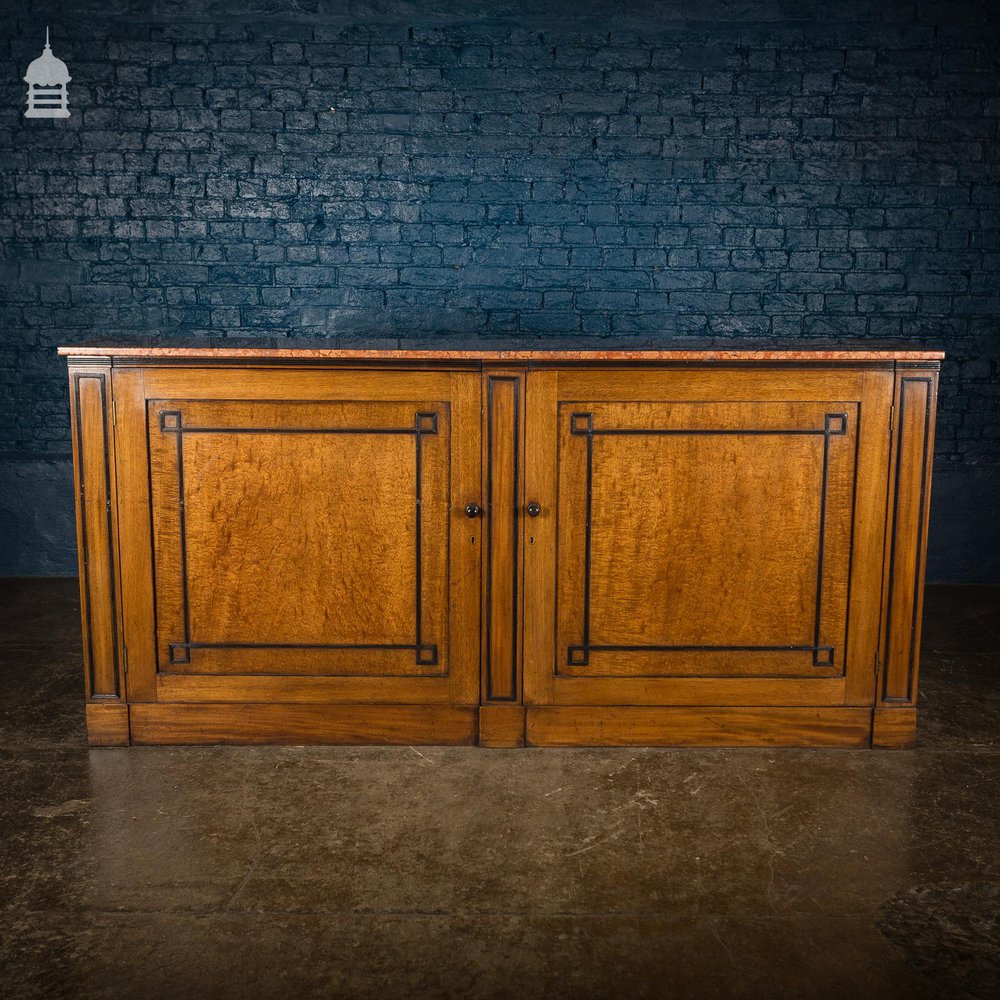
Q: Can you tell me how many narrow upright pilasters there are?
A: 3